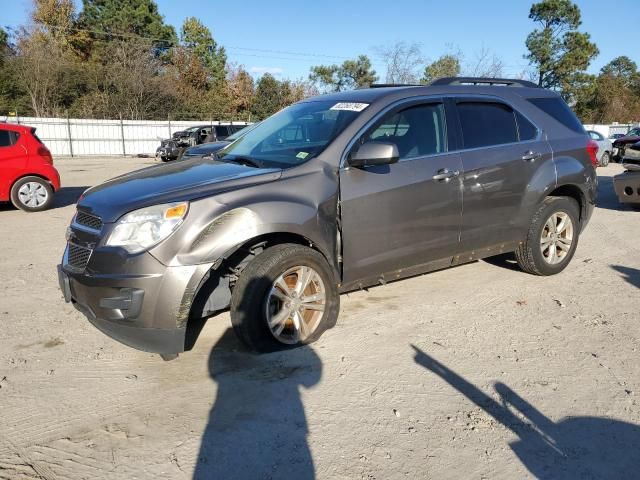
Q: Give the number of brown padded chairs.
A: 0